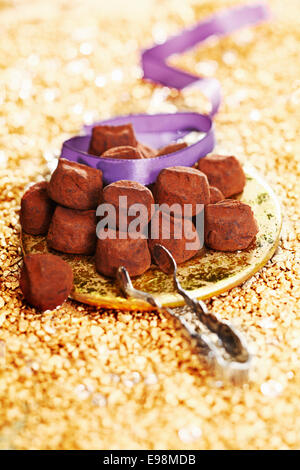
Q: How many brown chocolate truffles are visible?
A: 15